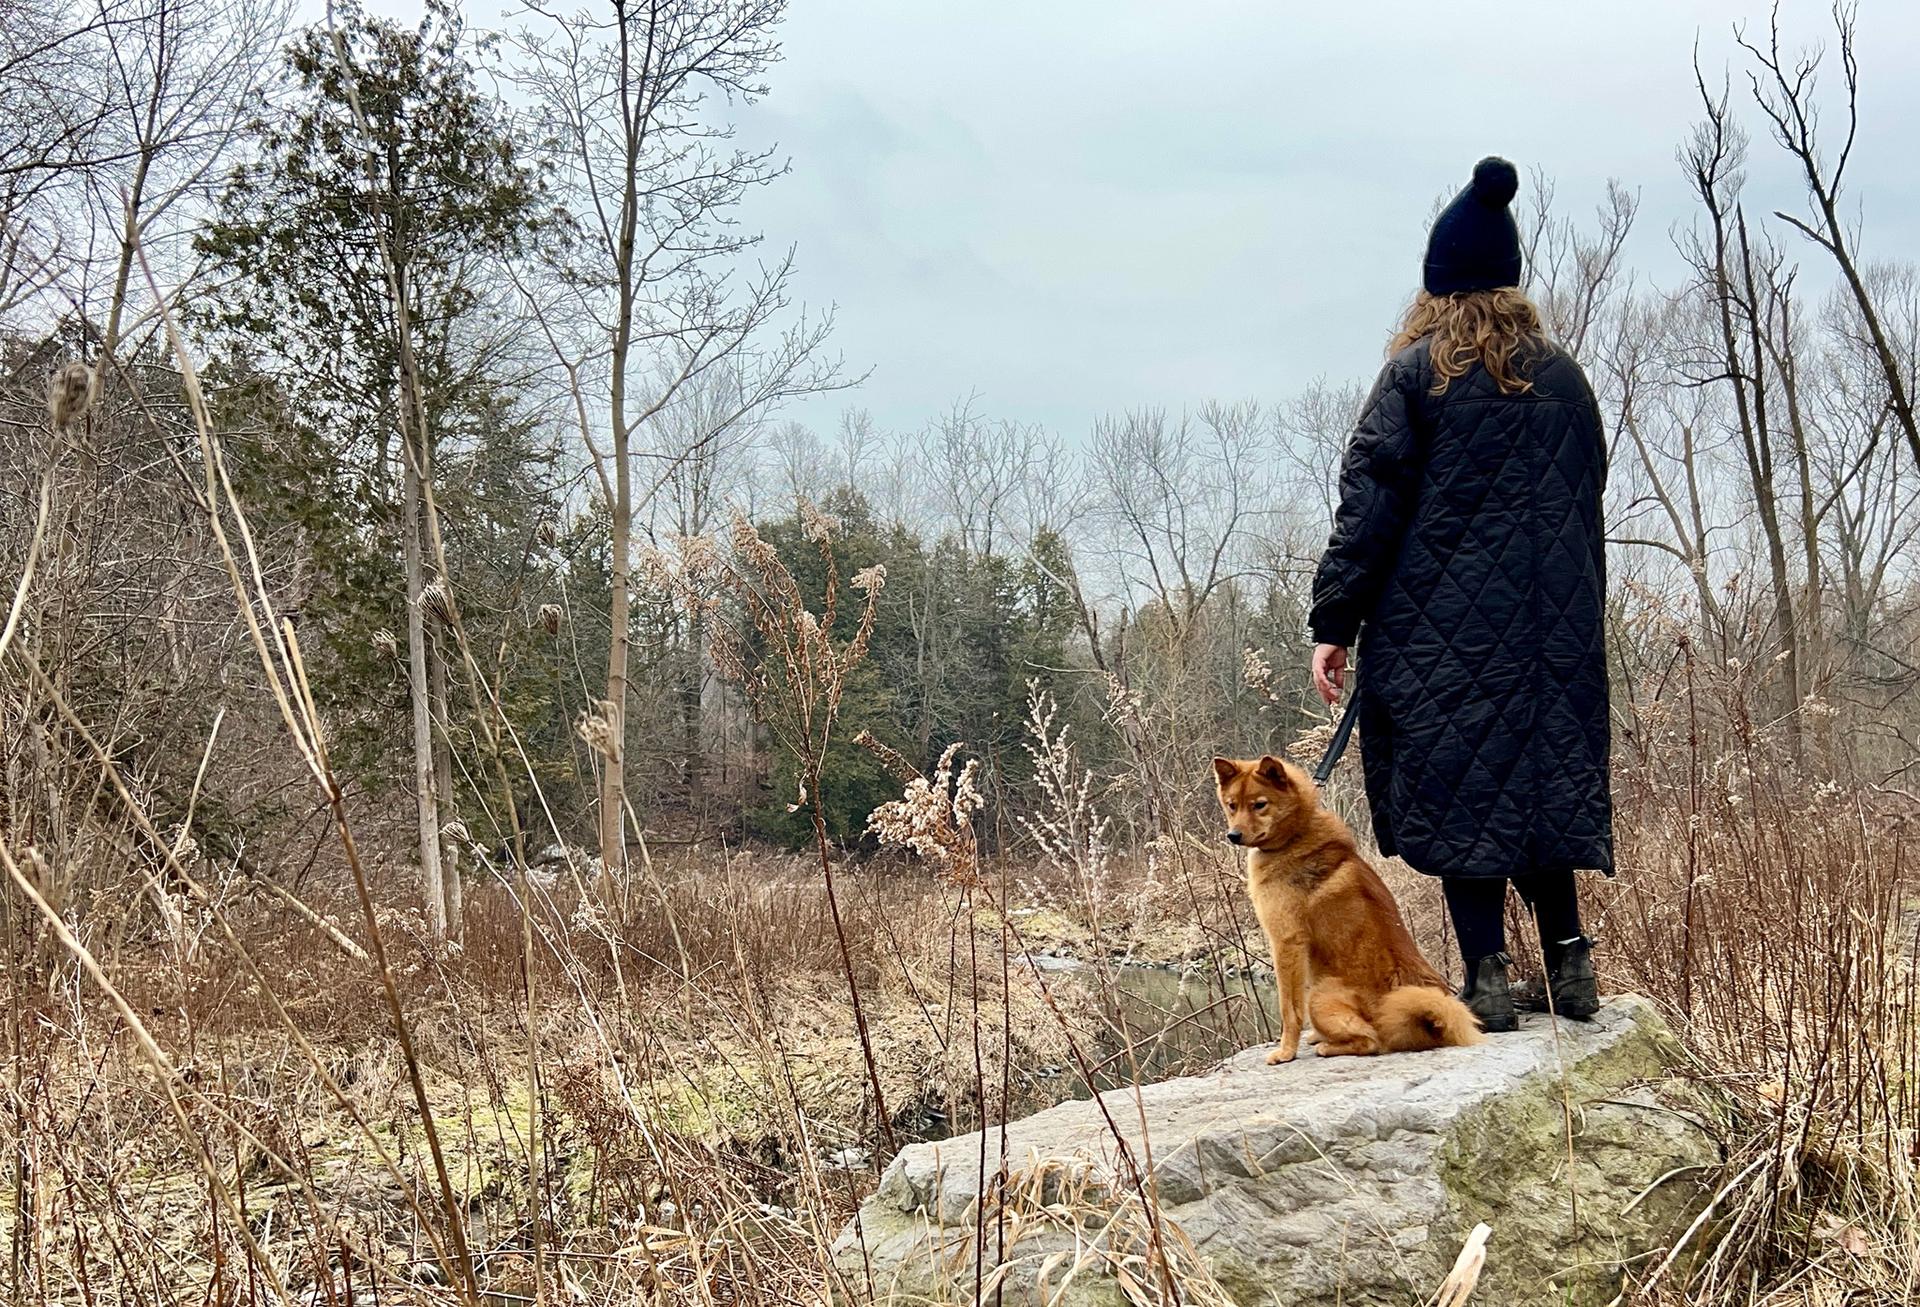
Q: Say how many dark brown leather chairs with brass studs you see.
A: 0